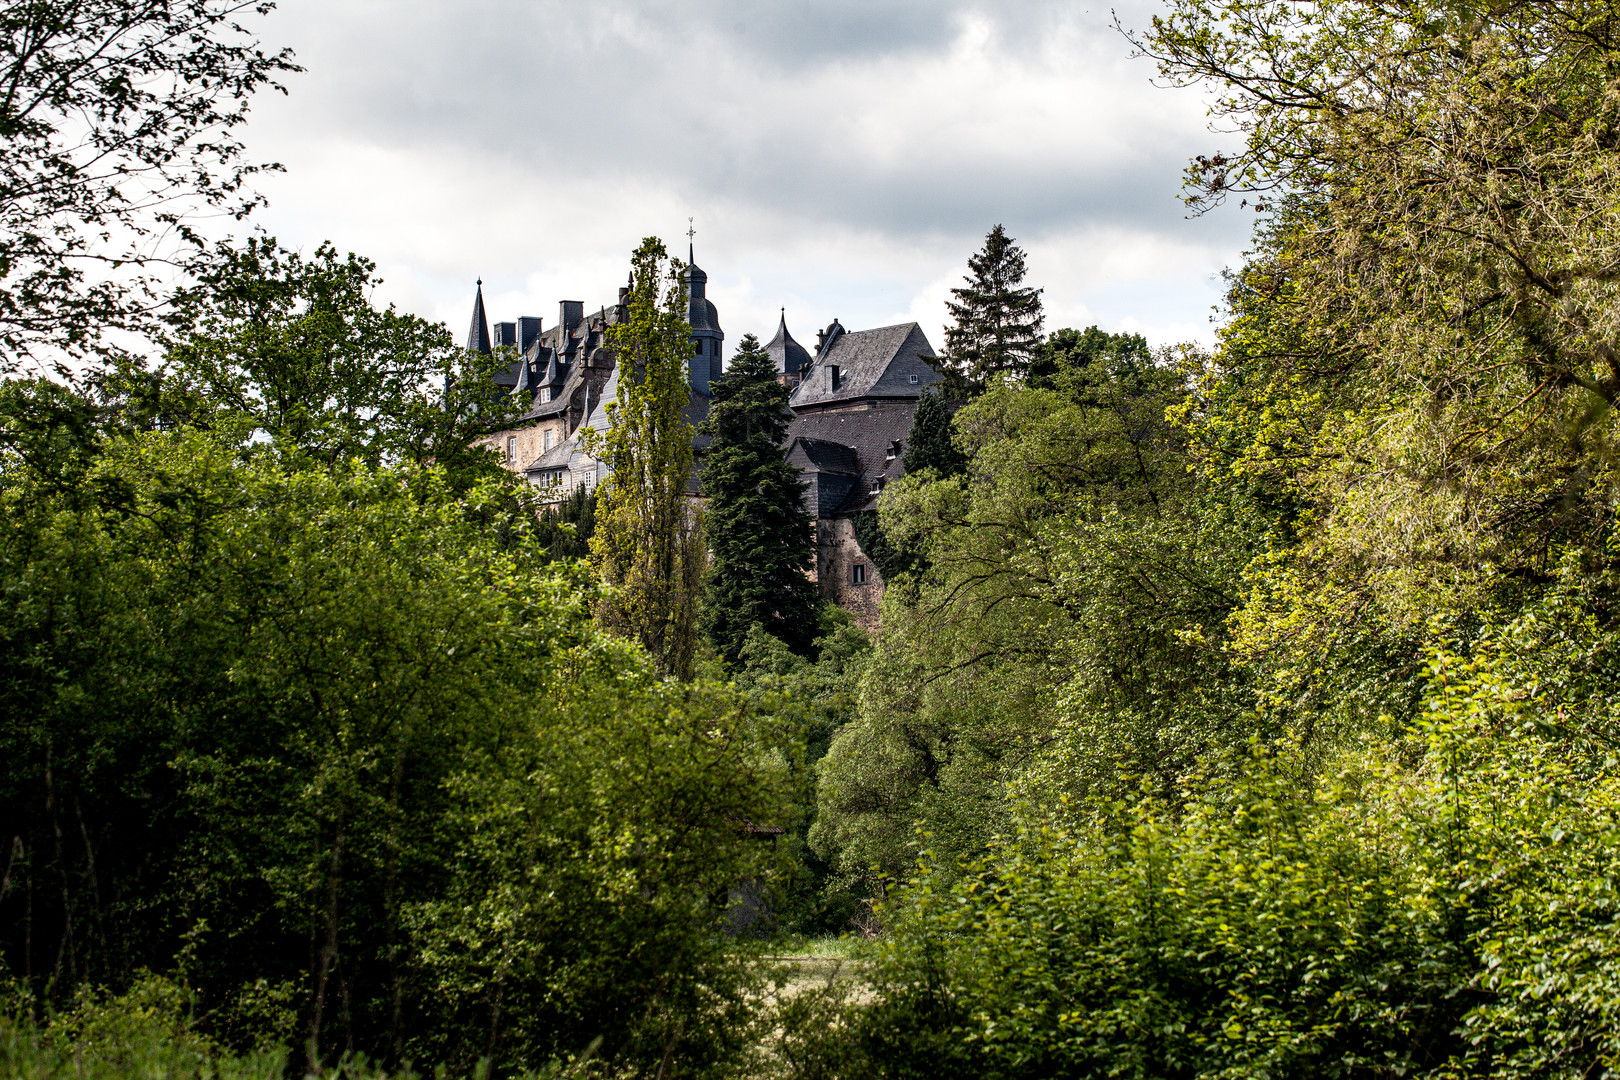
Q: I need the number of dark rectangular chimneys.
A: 4